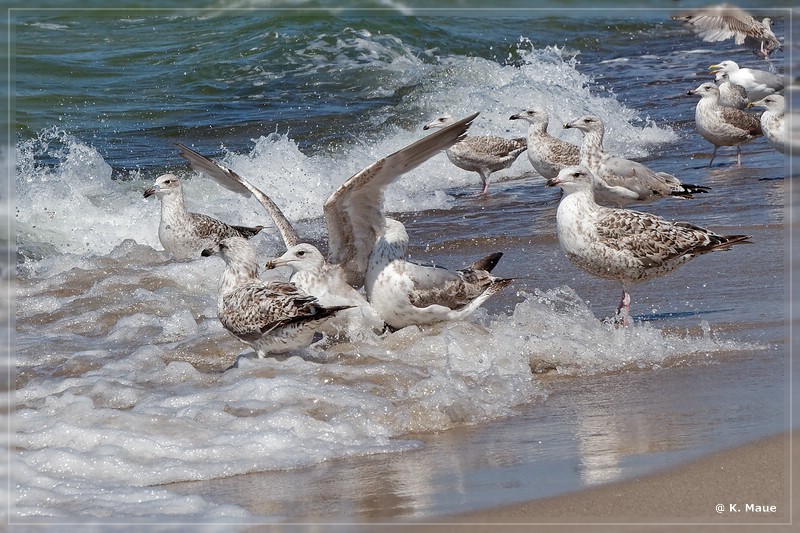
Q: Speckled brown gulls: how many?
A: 12